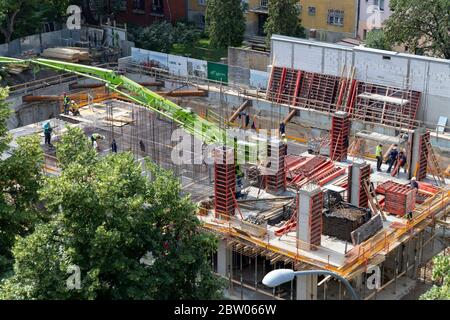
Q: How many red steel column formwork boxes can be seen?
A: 6